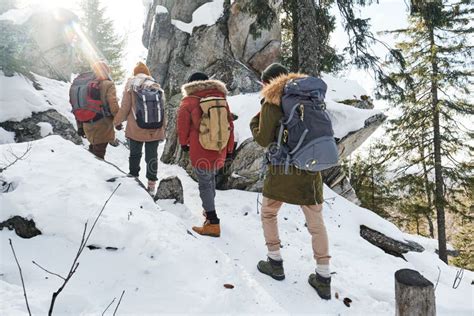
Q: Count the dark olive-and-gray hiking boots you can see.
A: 2